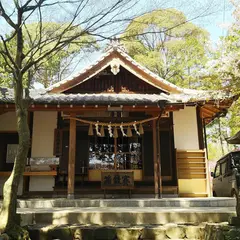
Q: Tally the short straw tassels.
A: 5